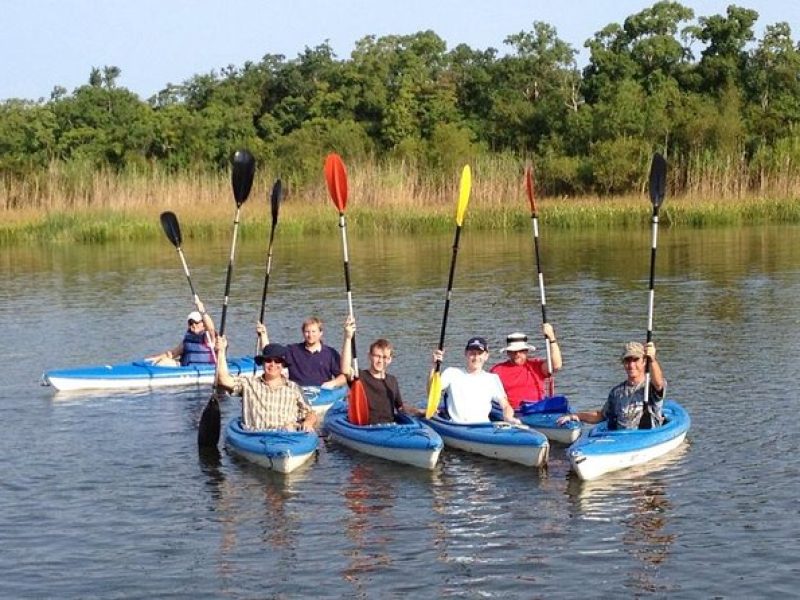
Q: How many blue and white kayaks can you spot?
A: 7